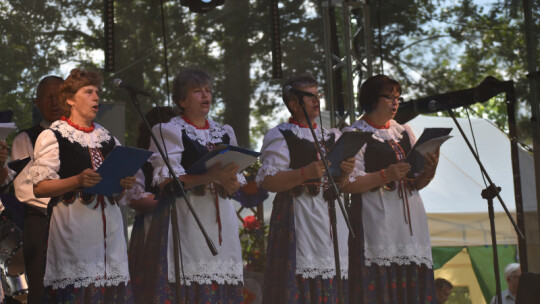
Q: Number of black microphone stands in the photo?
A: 3